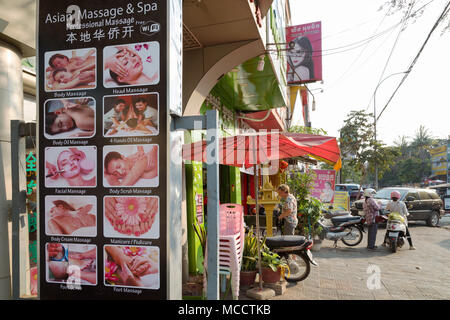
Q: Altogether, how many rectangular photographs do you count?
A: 10